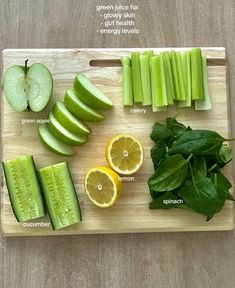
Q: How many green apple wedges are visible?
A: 5